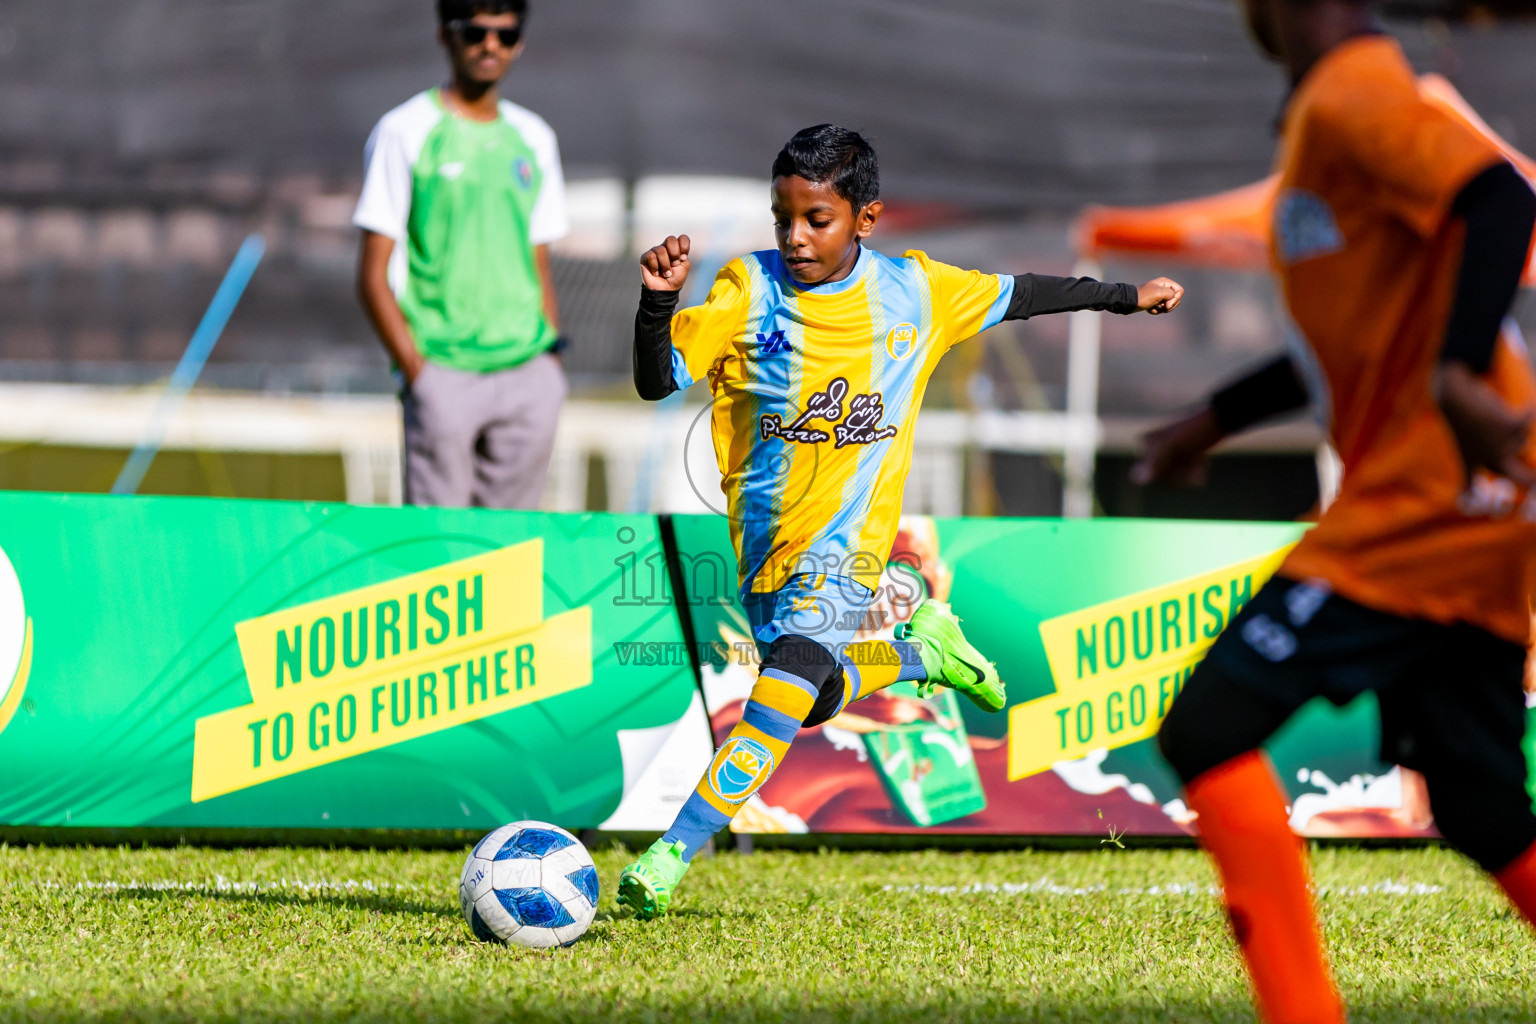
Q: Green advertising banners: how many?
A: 2